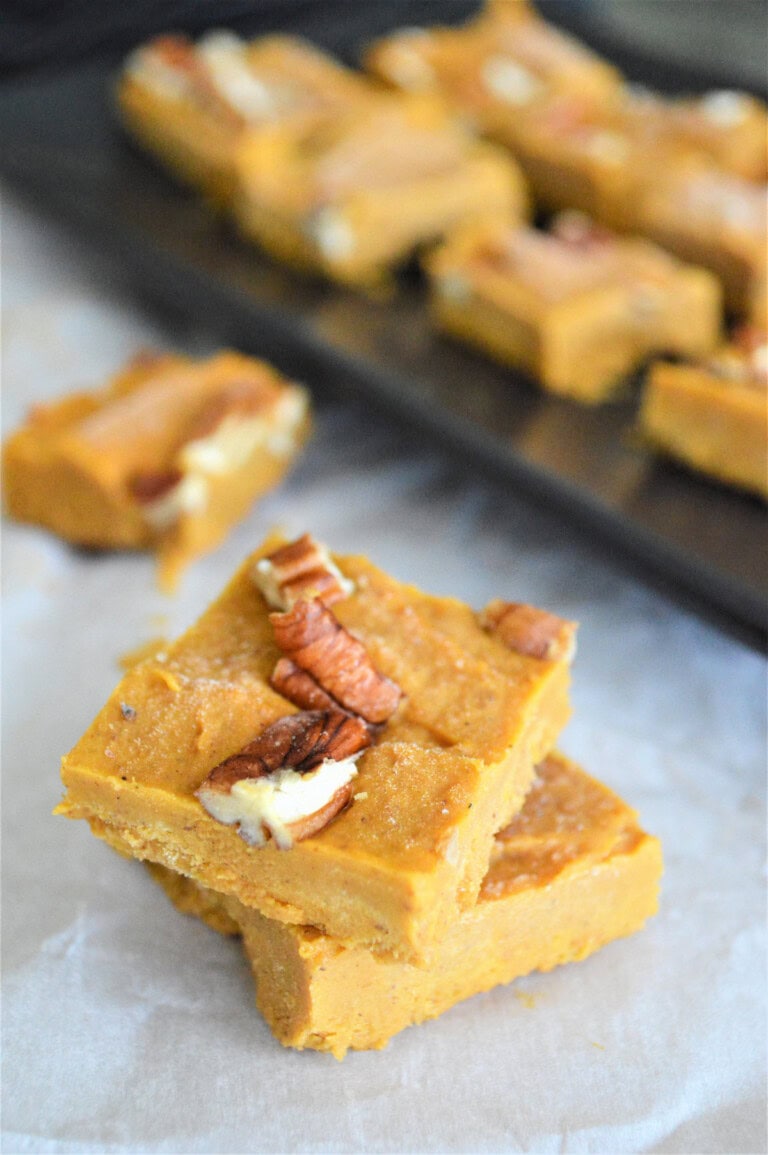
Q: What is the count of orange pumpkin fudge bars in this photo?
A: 10